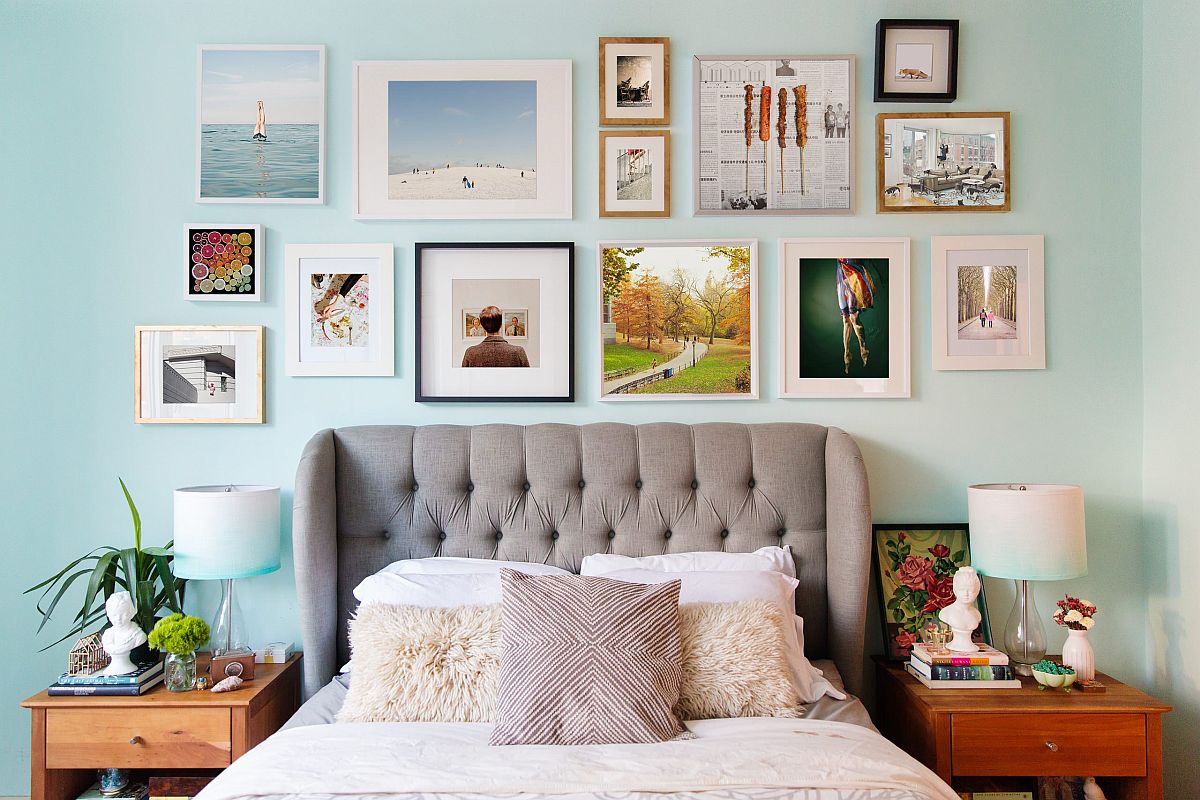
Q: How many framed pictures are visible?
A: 15